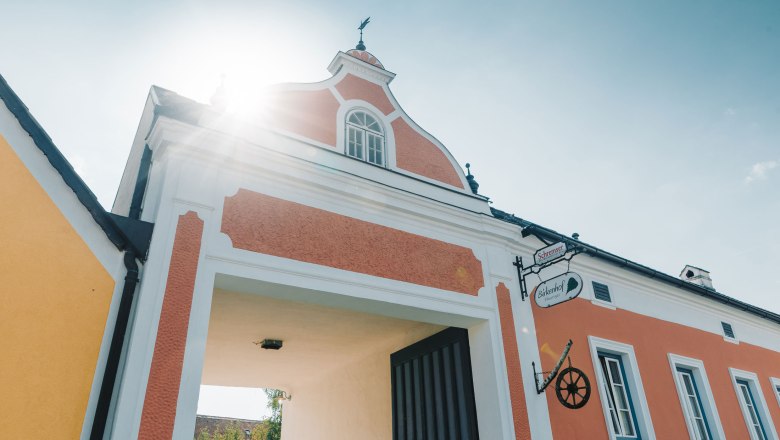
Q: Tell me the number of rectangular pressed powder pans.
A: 0